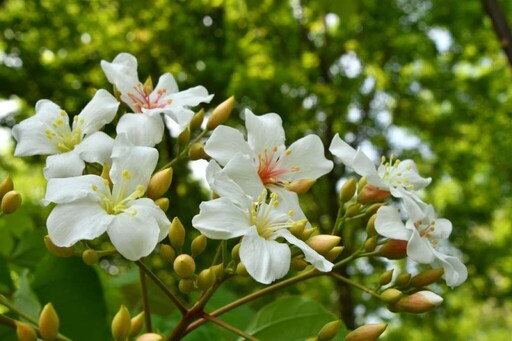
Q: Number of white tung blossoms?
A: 7